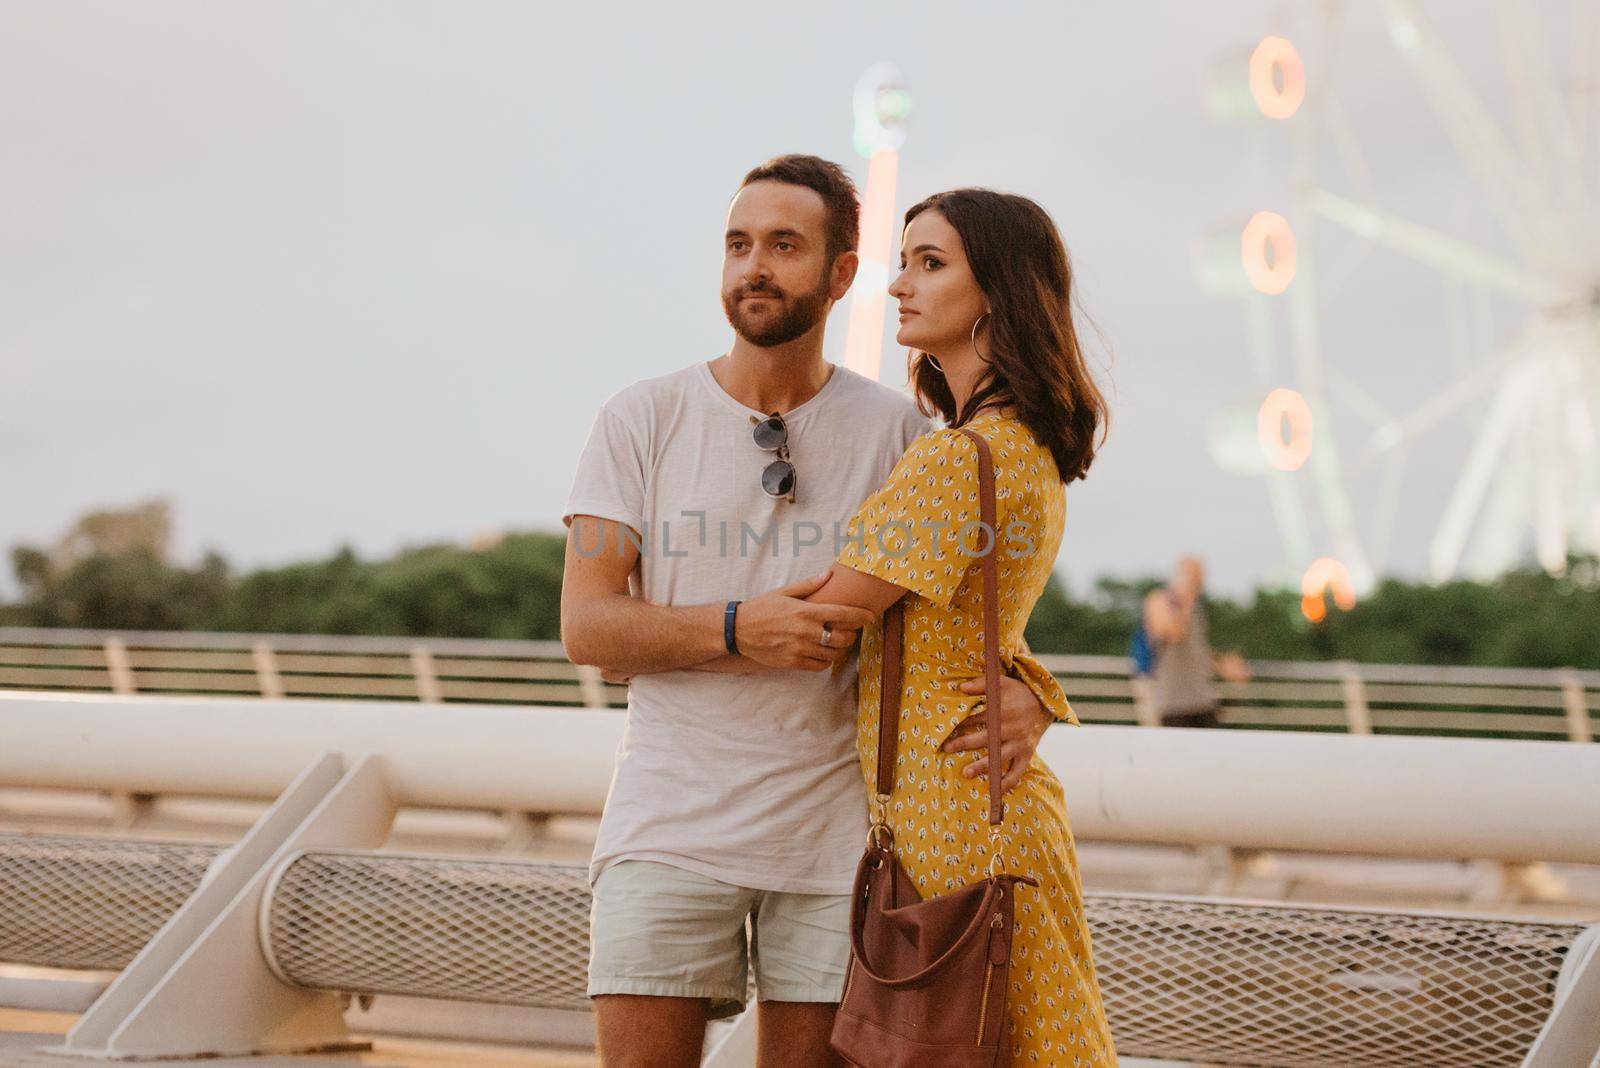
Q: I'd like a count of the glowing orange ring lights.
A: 4